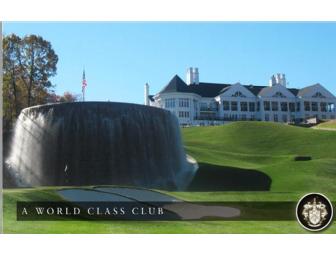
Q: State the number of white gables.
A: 3